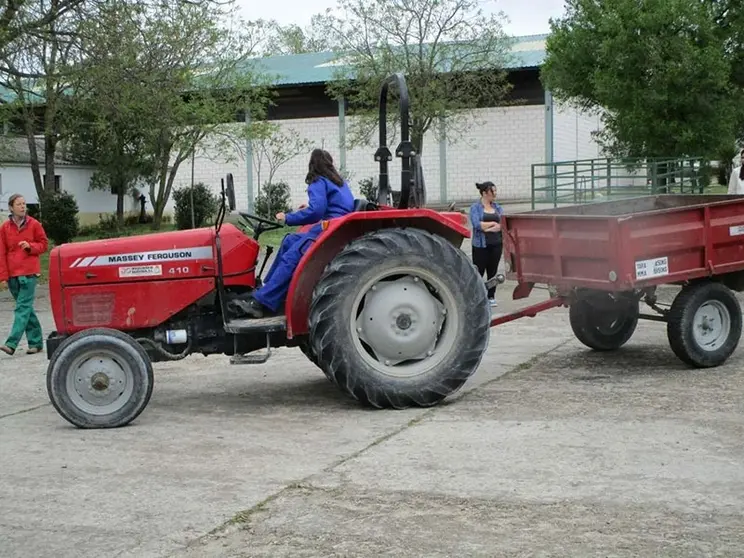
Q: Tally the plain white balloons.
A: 0